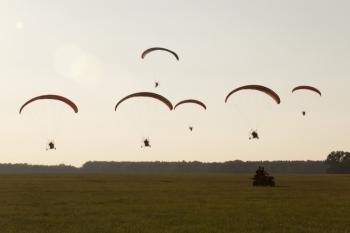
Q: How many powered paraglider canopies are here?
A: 6